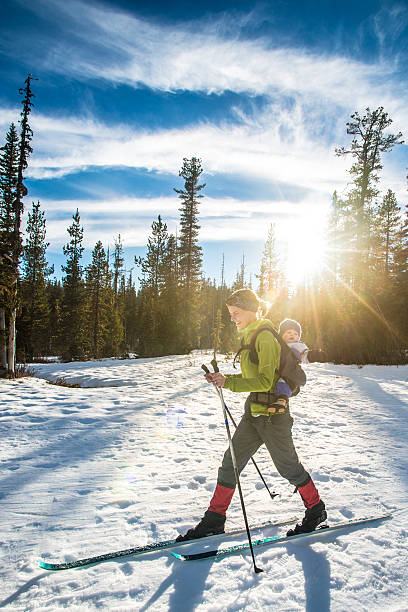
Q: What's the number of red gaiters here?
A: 2